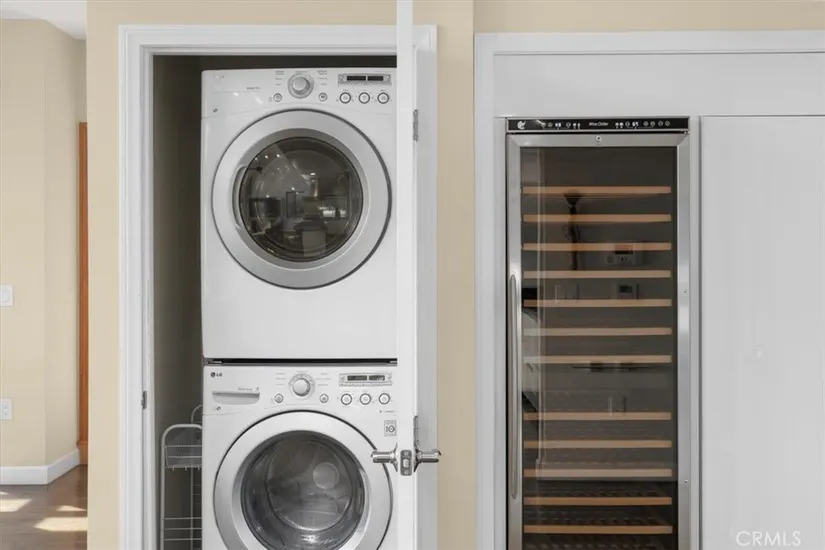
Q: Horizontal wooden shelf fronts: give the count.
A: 12